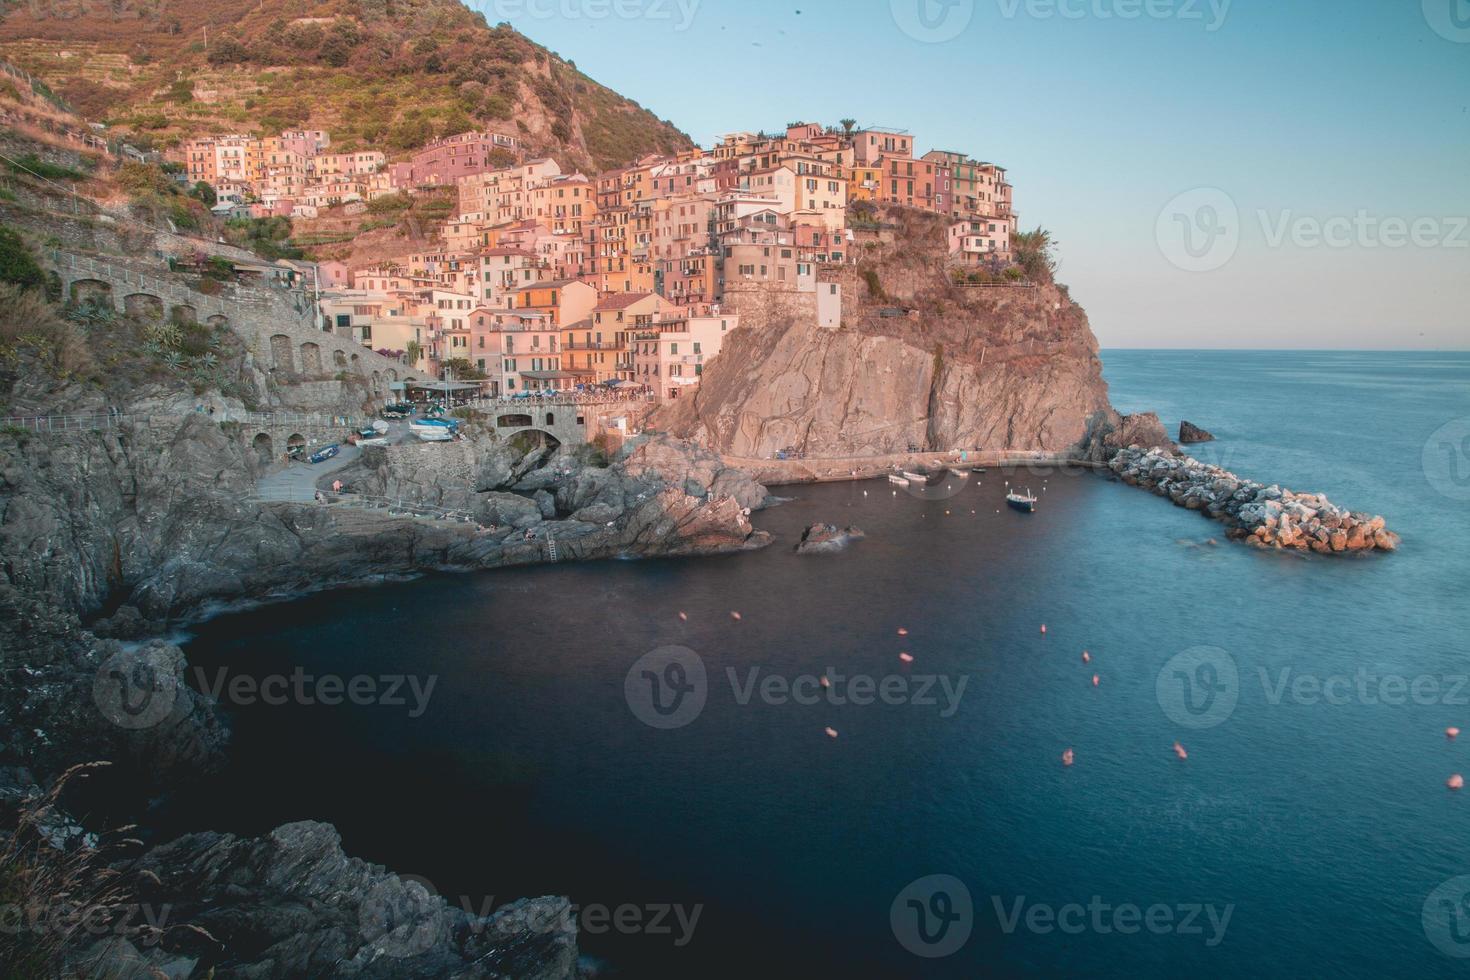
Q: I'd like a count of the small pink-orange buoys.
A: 13